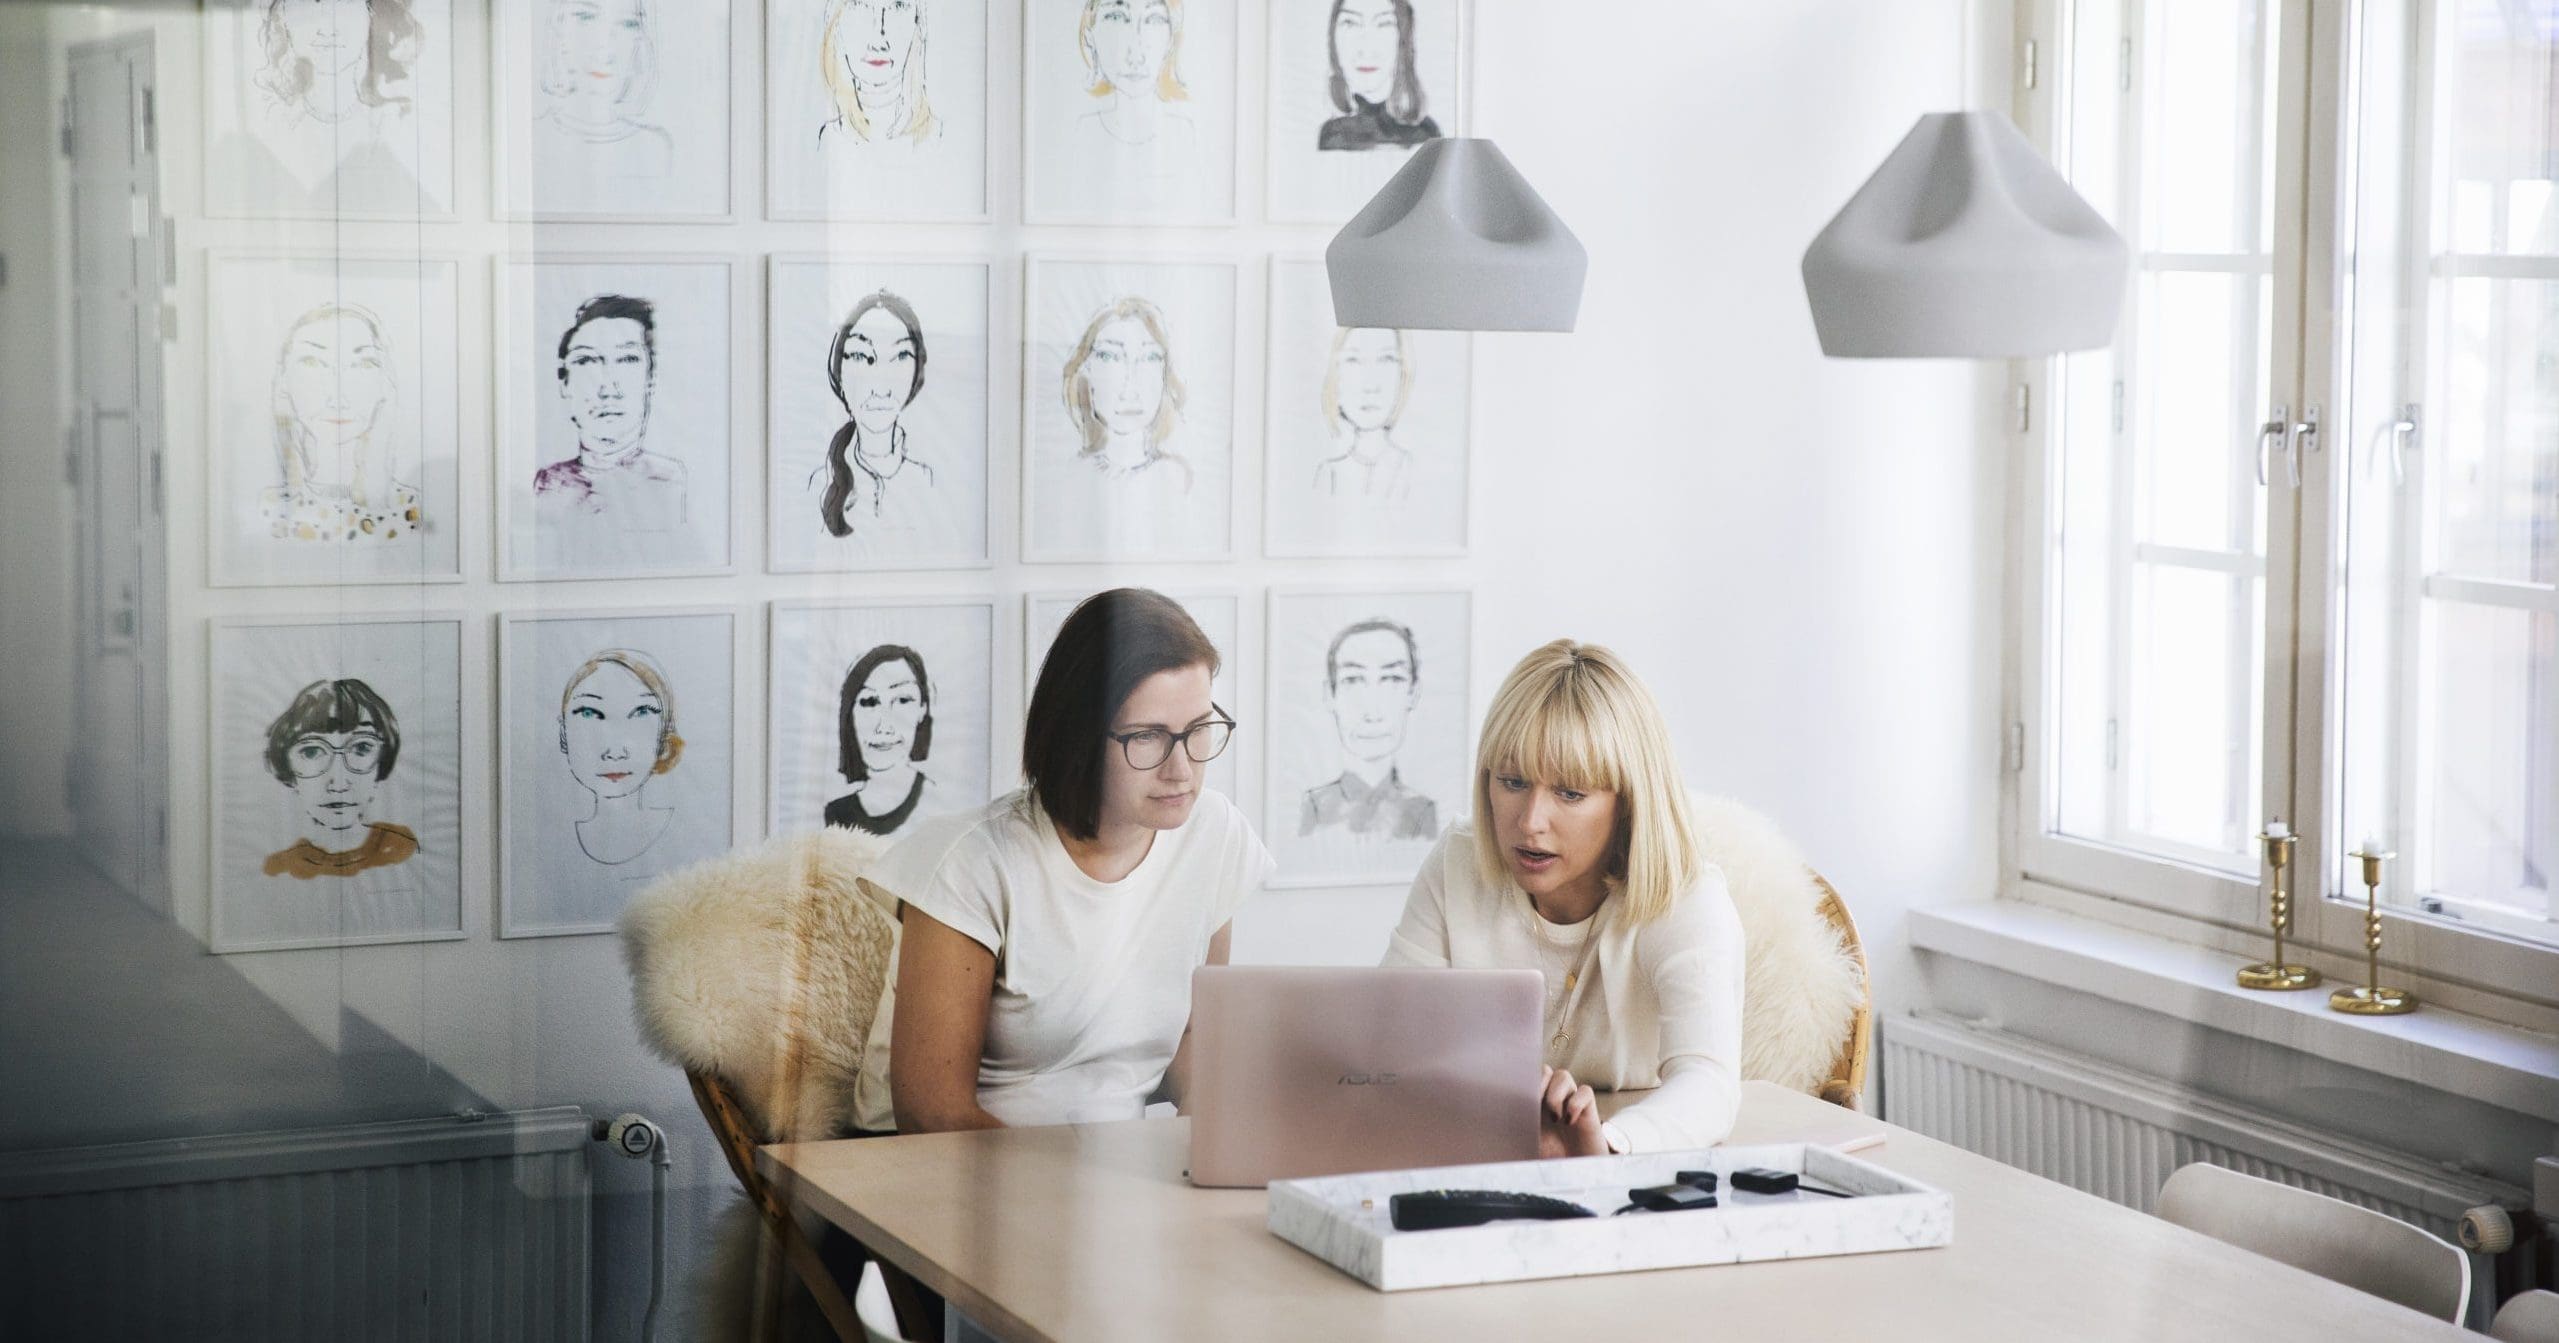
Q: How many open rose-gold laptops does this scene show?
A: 1